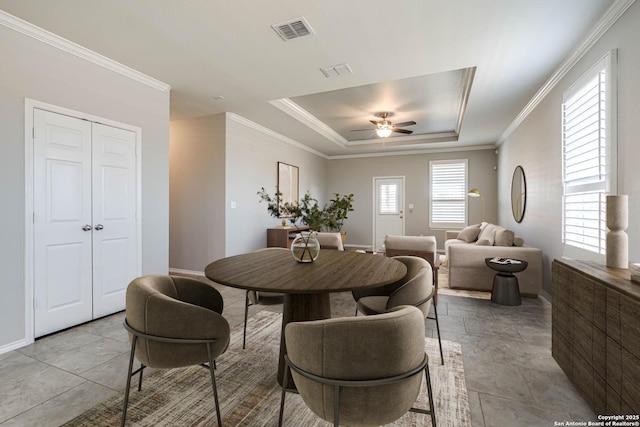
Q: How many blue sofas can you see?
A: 0